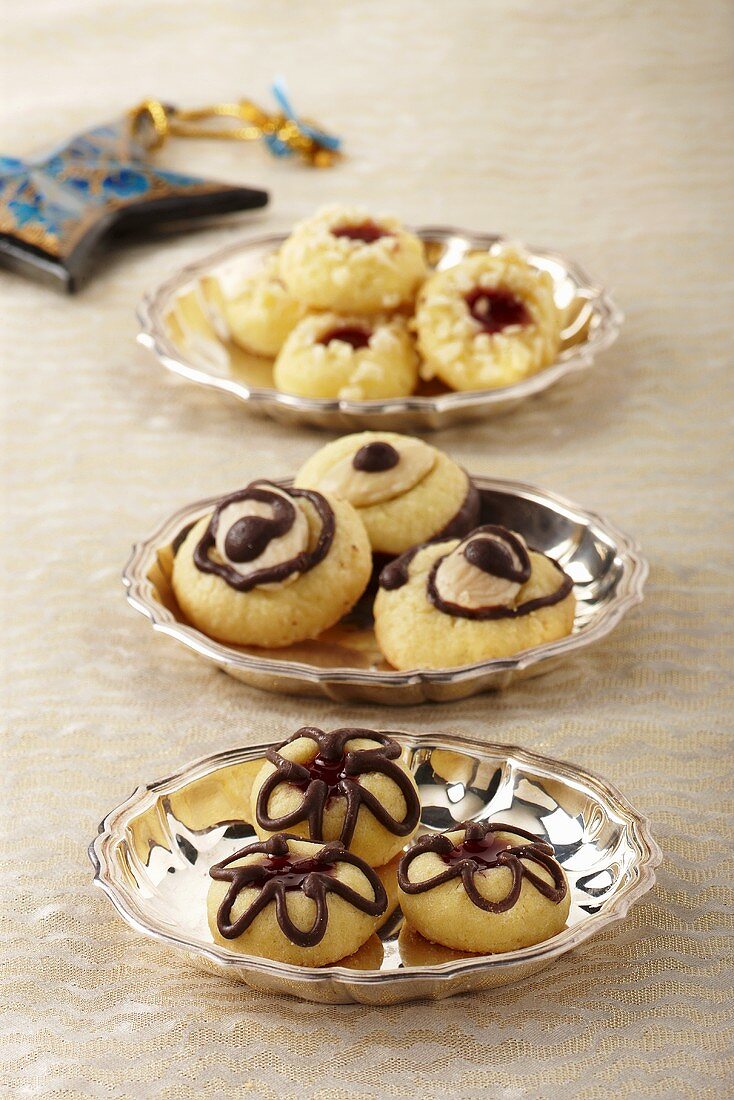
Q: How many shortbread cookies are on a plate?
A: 10